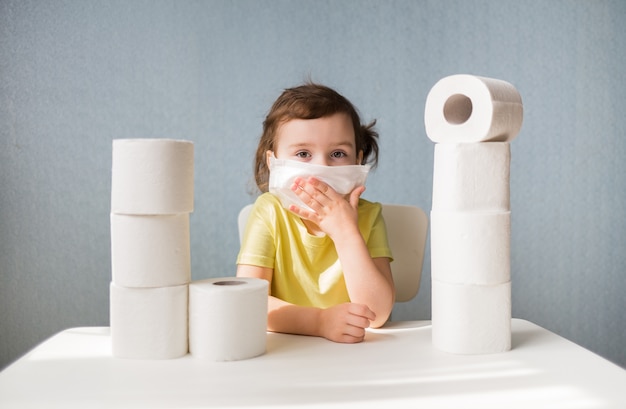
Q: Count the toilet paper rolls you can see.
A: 8